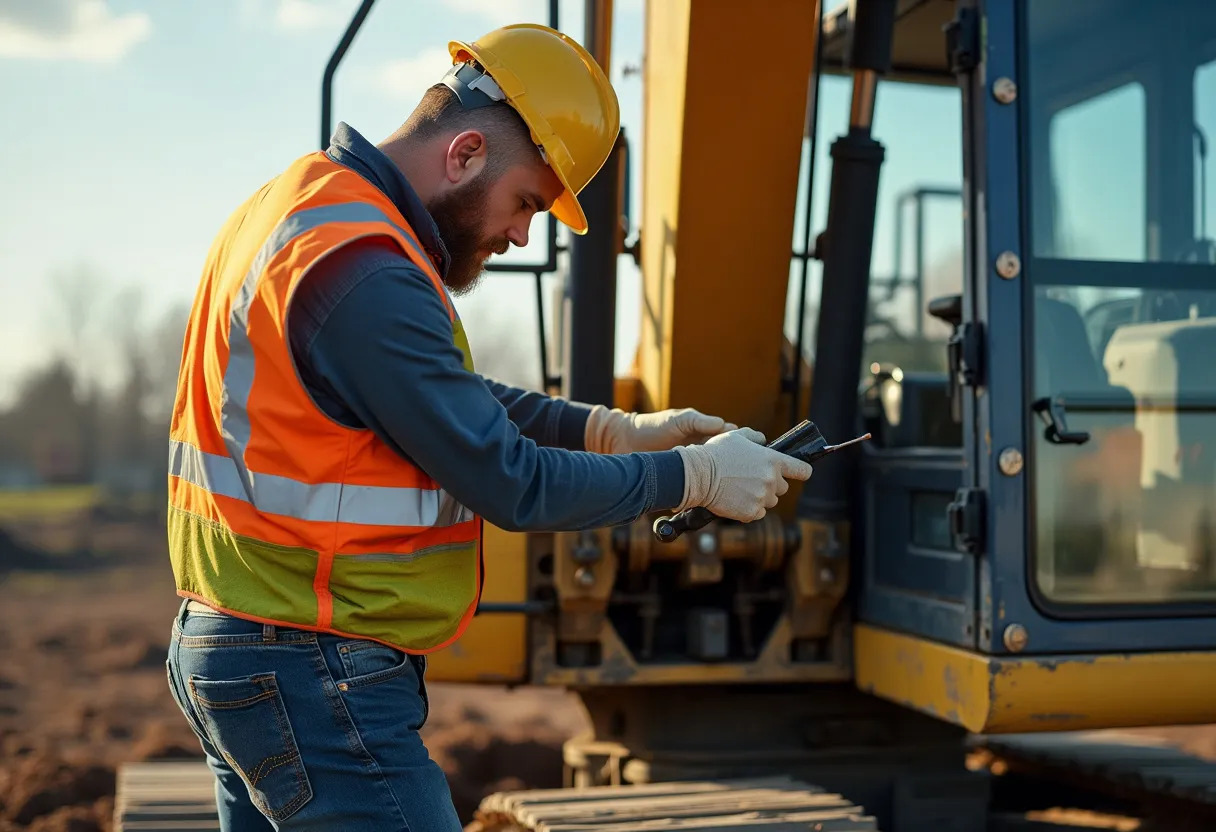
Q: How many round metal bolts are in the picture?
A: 4